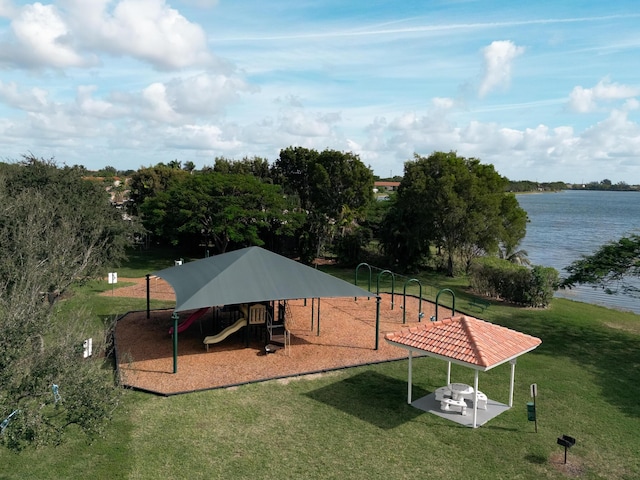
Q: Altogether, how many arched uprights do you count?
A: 4